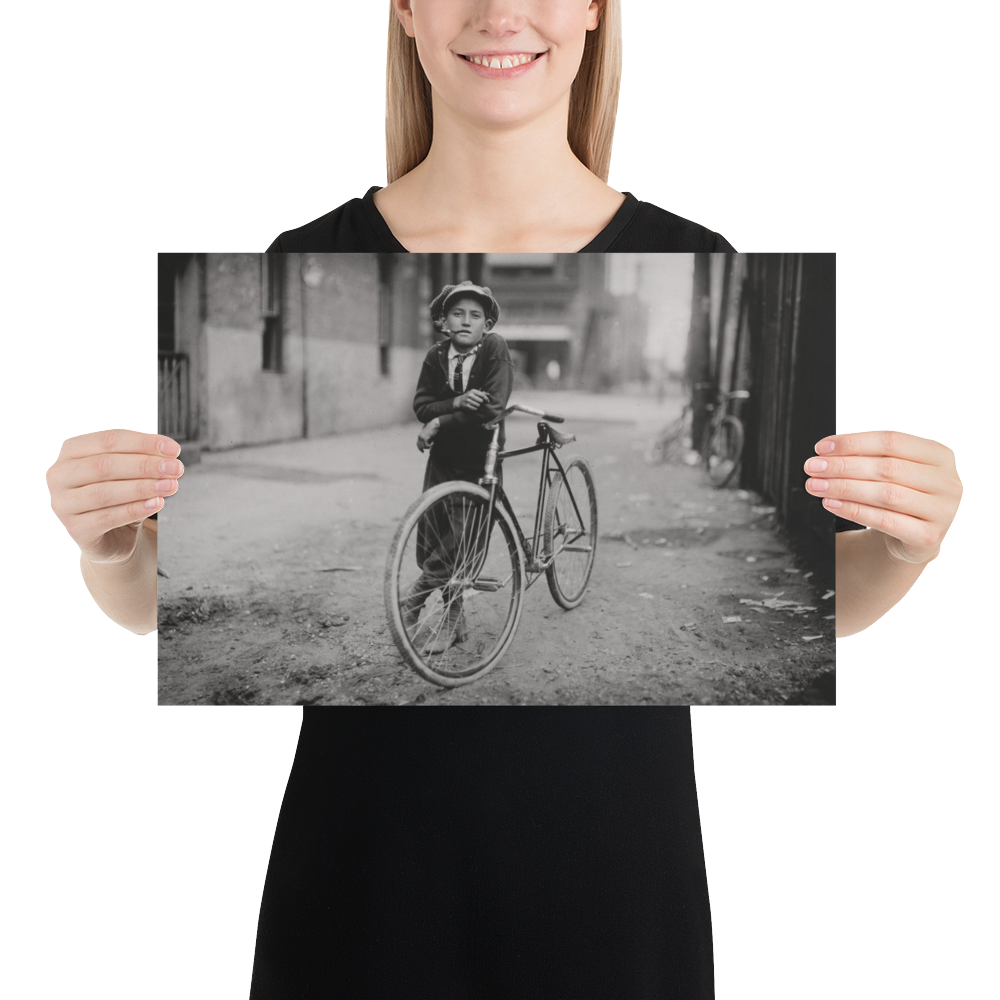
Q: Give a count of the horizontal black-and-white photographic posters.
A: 1